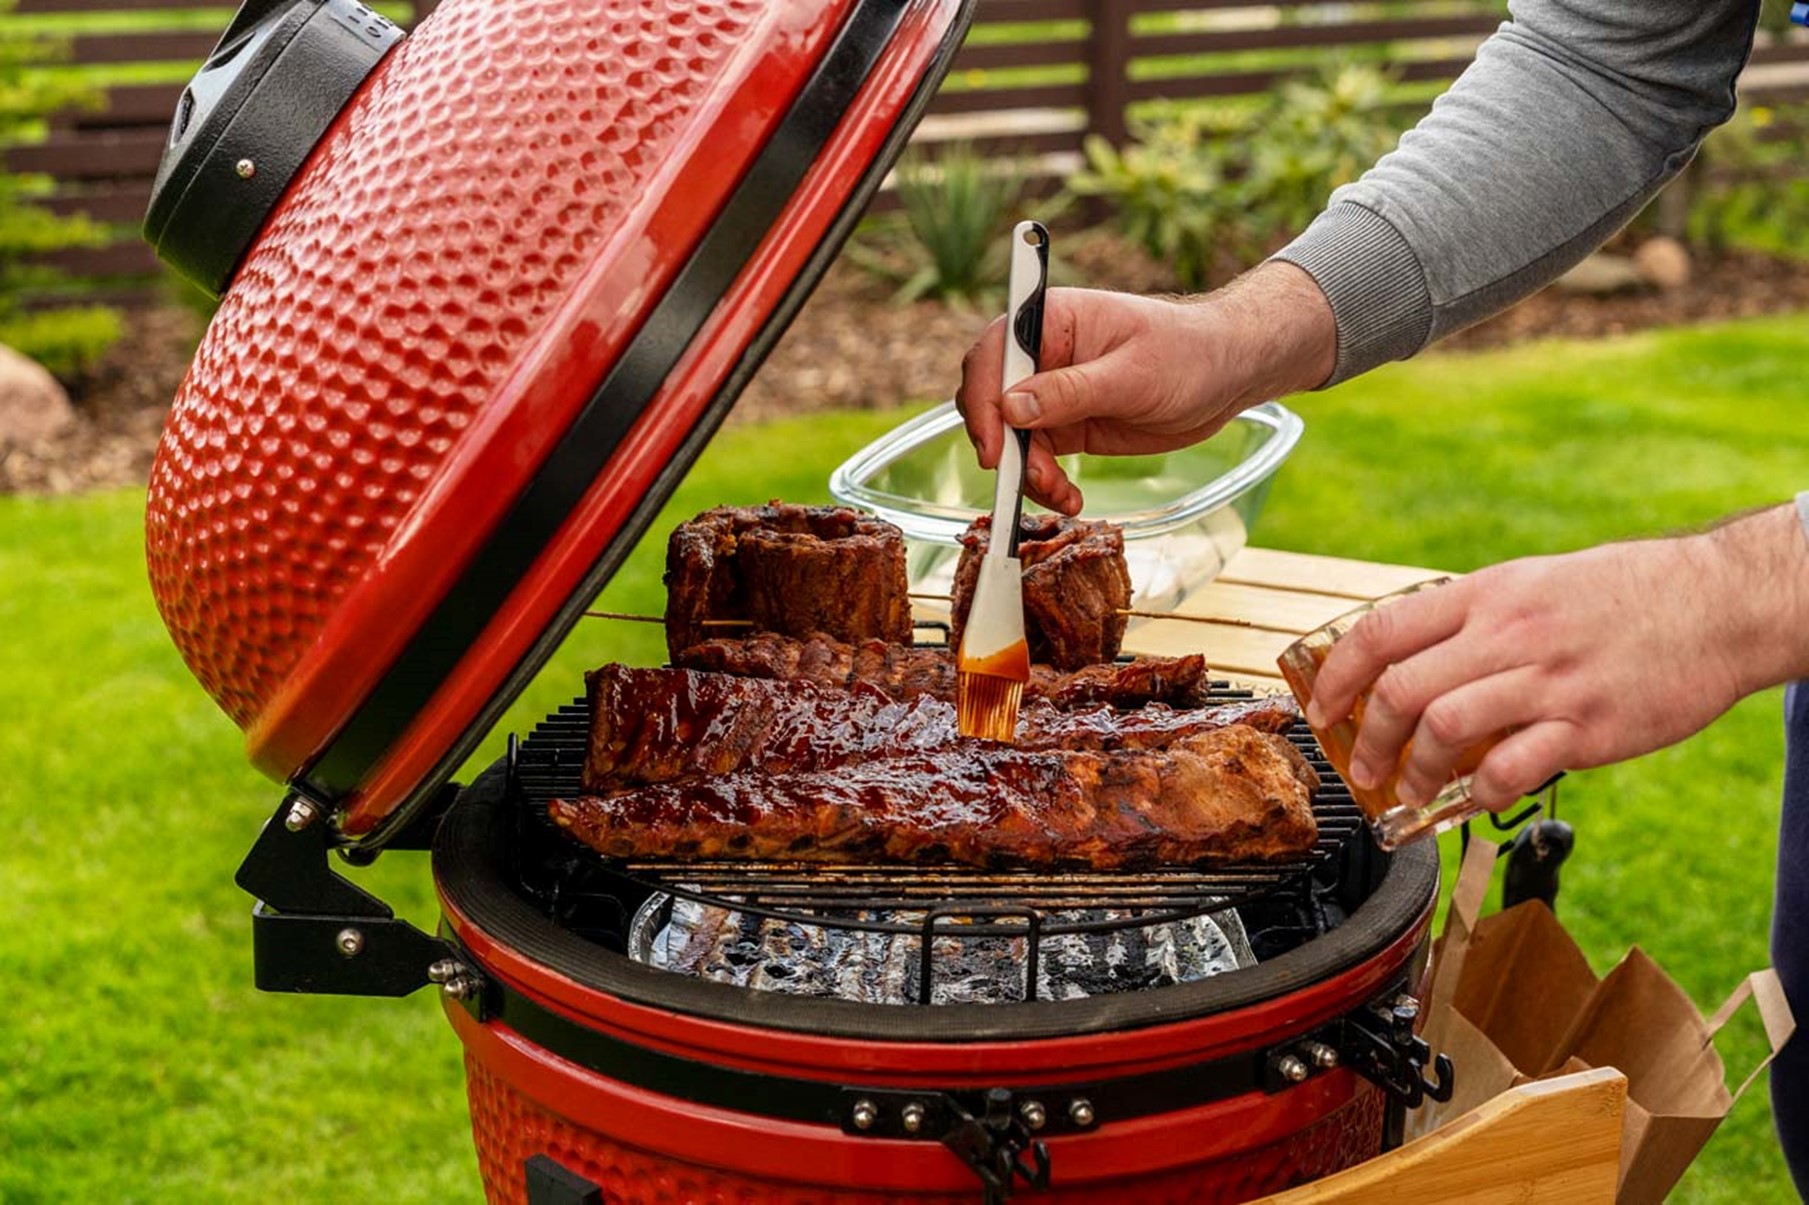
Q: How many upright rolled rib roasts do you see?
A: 2